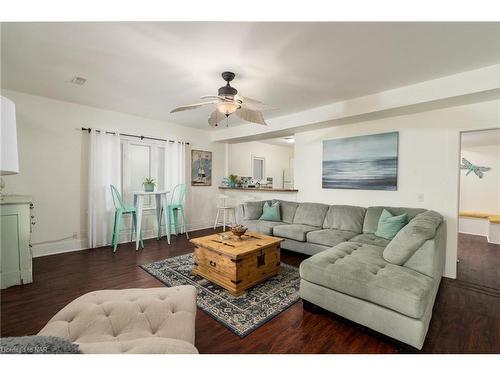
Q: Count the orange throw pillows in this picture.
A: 0